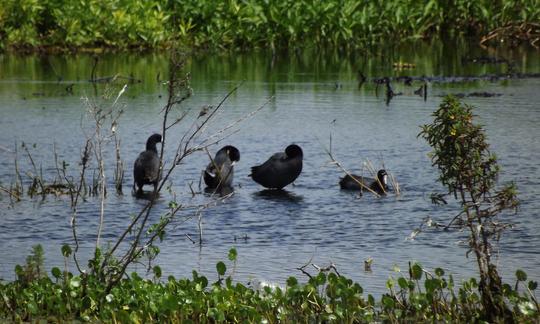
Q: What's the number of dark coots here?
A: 4